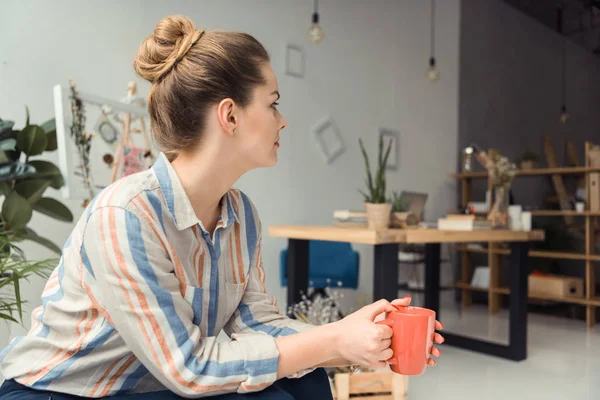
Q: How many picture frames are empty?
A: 3